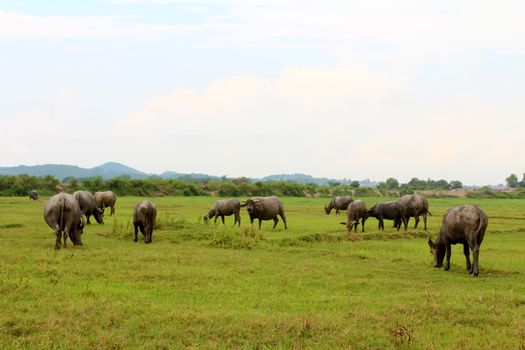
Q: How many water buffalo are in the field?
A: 12